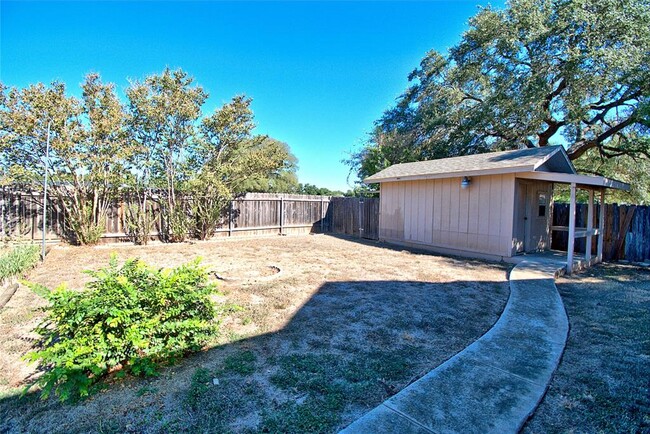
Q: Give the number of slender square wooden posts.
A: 3